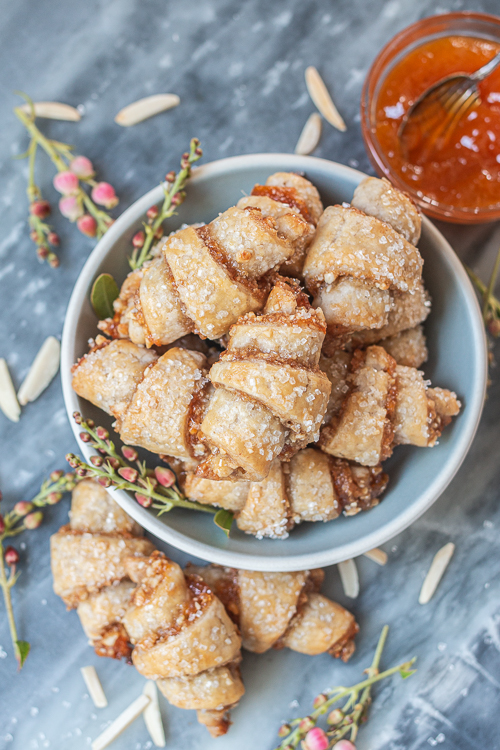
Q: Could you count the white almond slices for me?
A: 12